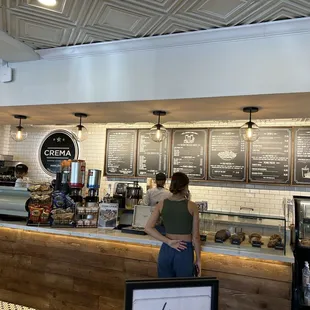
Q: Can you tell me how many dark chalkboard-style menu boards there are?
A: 6